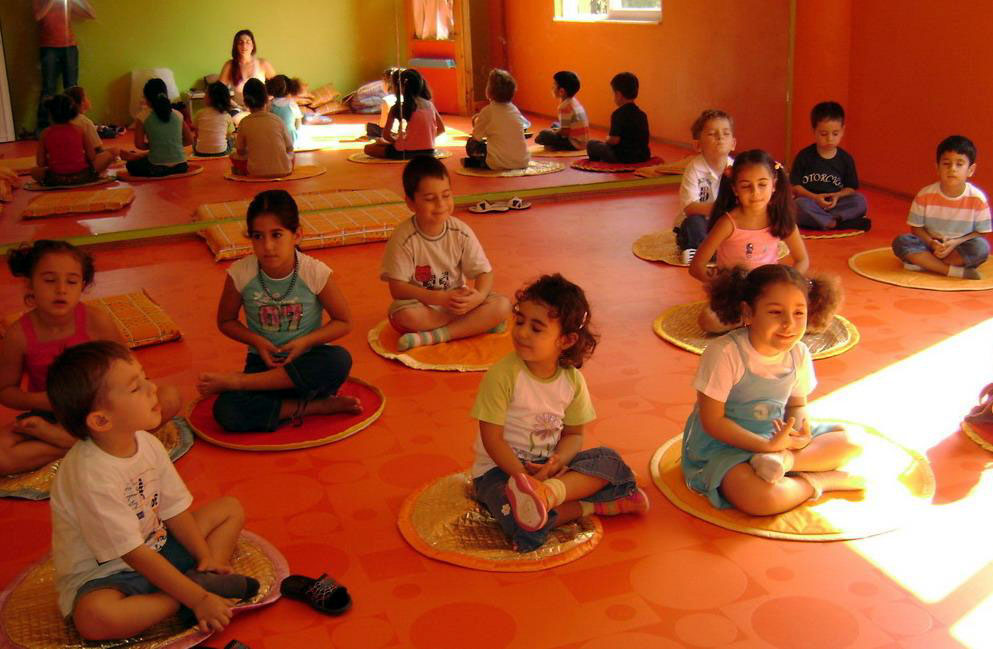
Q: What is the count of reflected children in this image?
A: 11